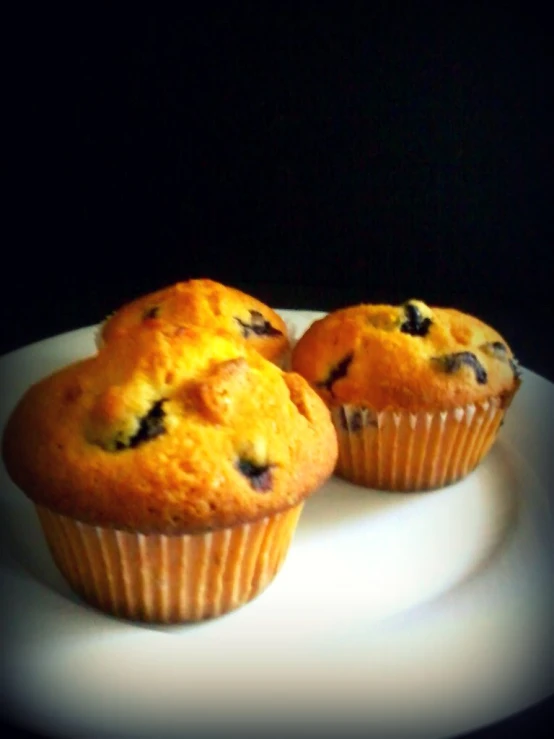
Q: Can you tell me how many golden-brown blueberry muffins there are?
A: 3